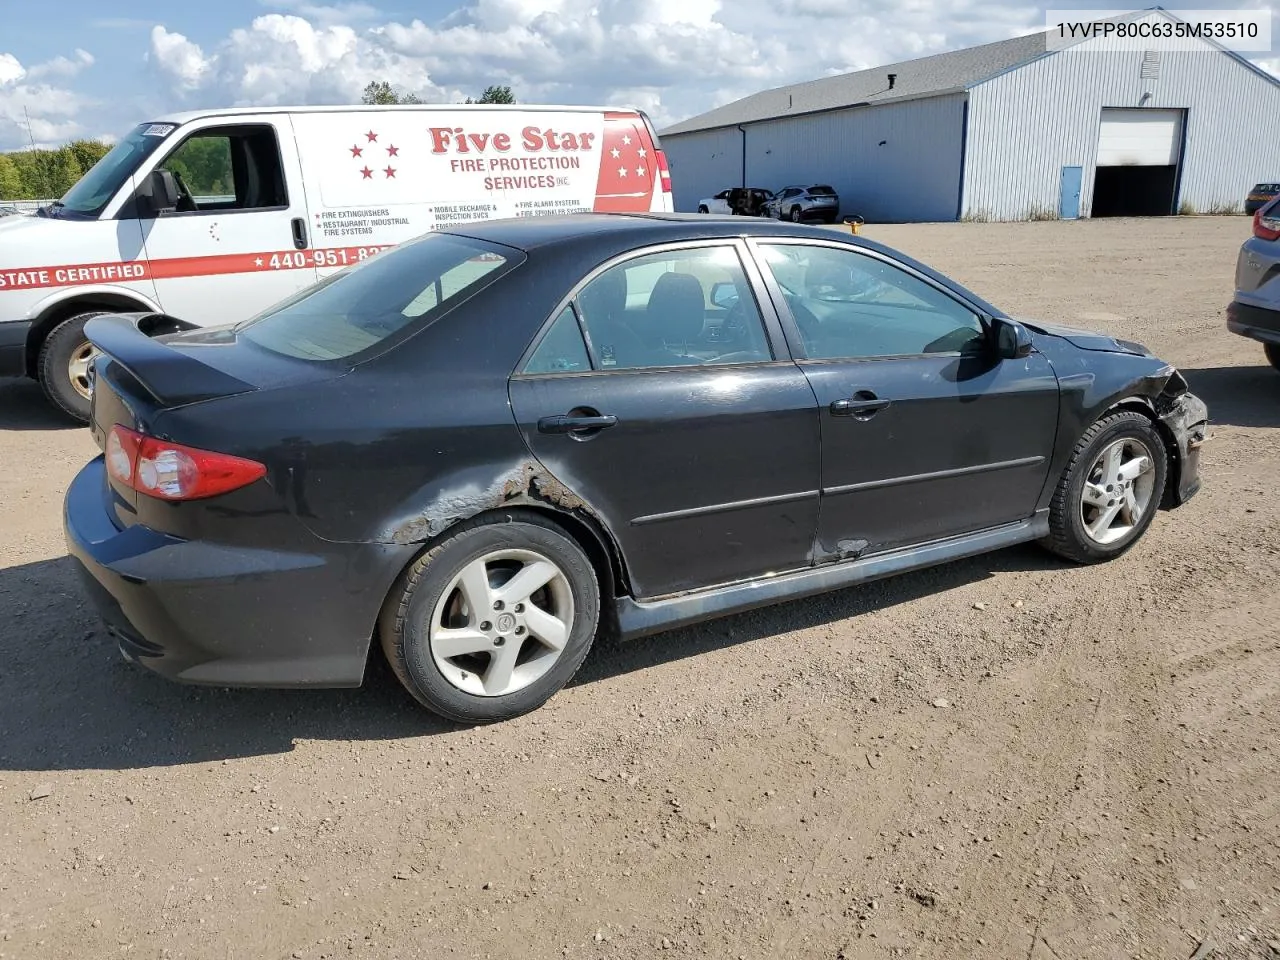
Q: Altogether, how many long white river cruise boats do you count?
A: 0